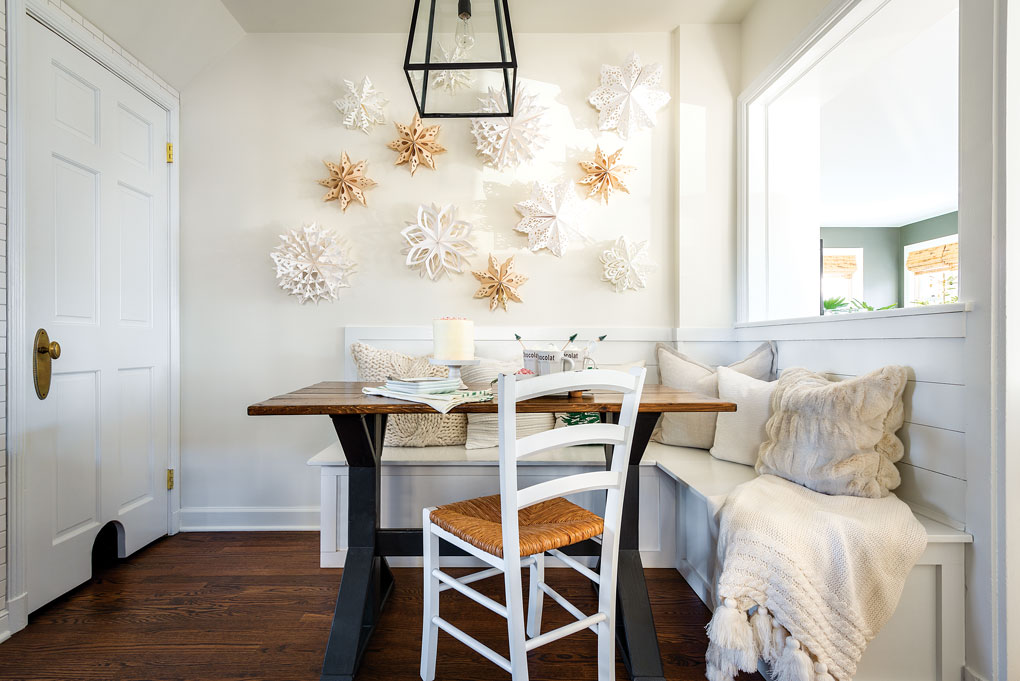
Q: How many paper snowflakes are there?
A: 12